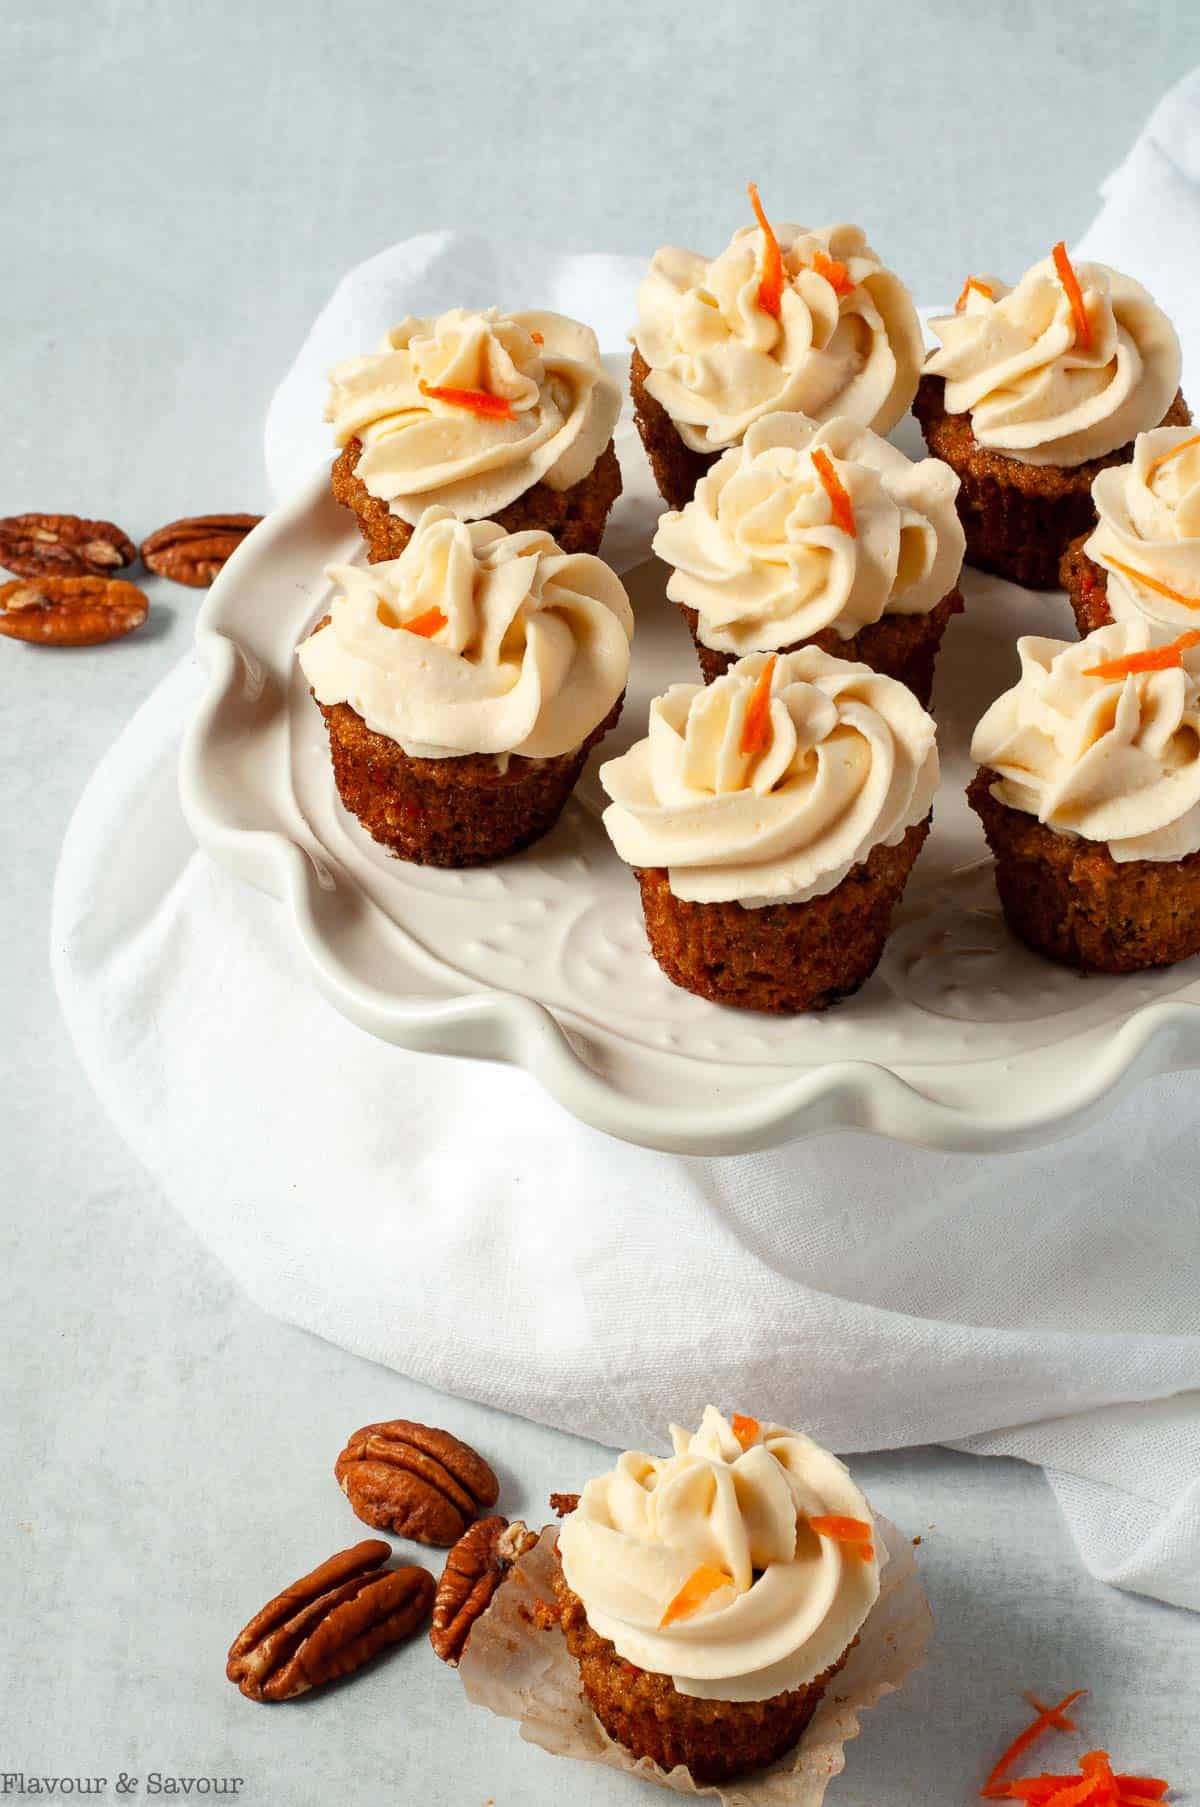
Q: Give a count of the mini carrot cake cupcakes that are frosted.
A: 9